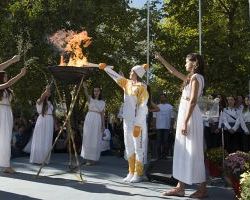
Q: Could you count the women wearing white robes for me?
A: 4